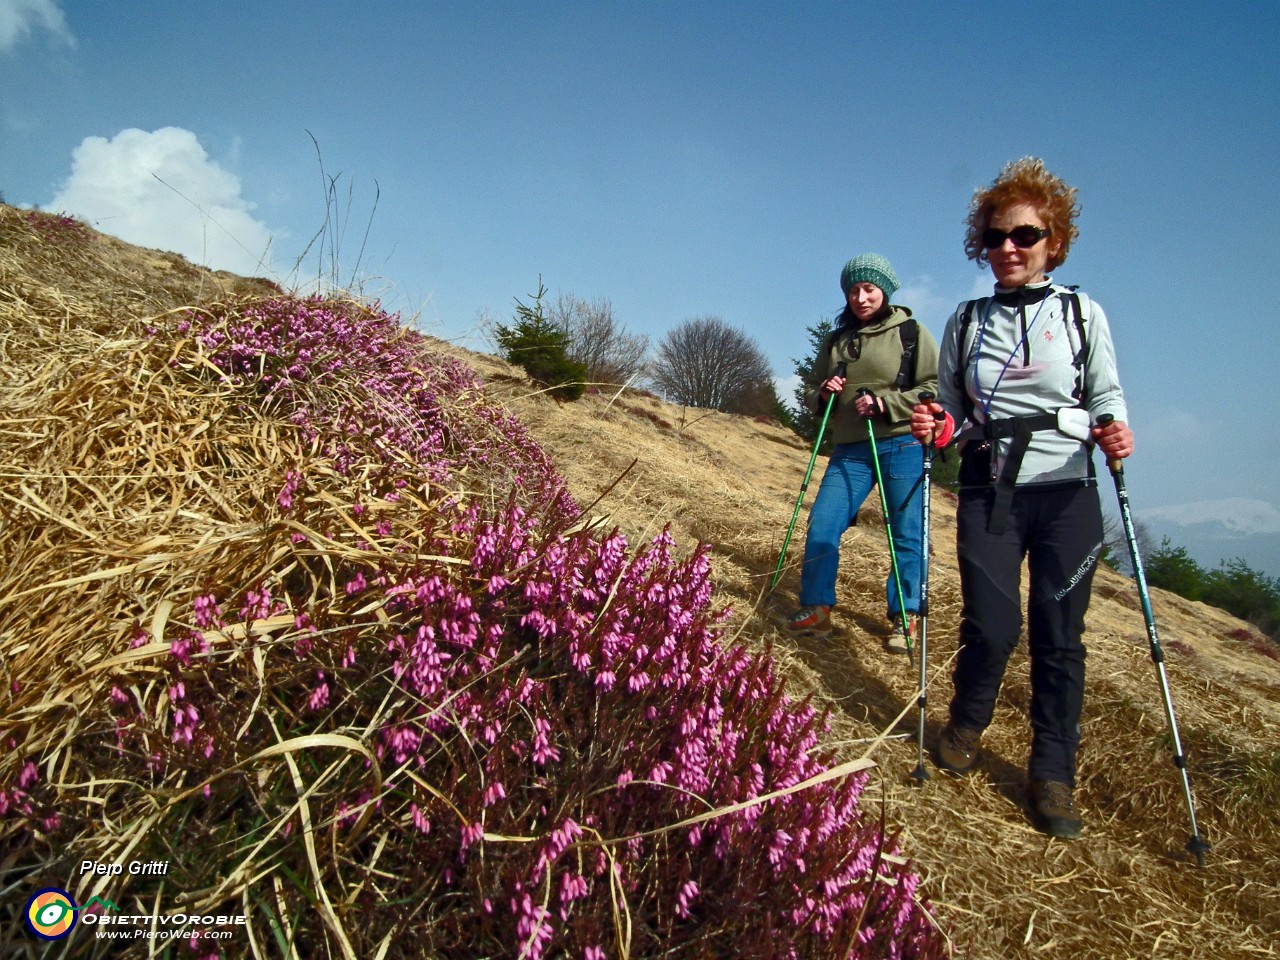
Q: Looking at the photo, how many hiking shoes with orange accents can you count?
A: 2